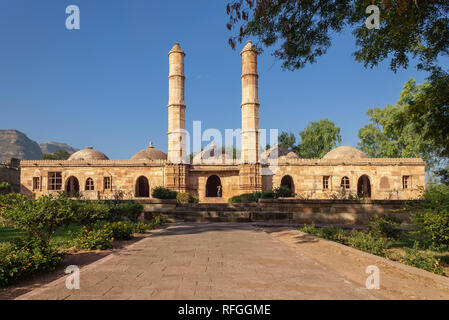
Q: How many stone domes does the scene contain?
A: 5